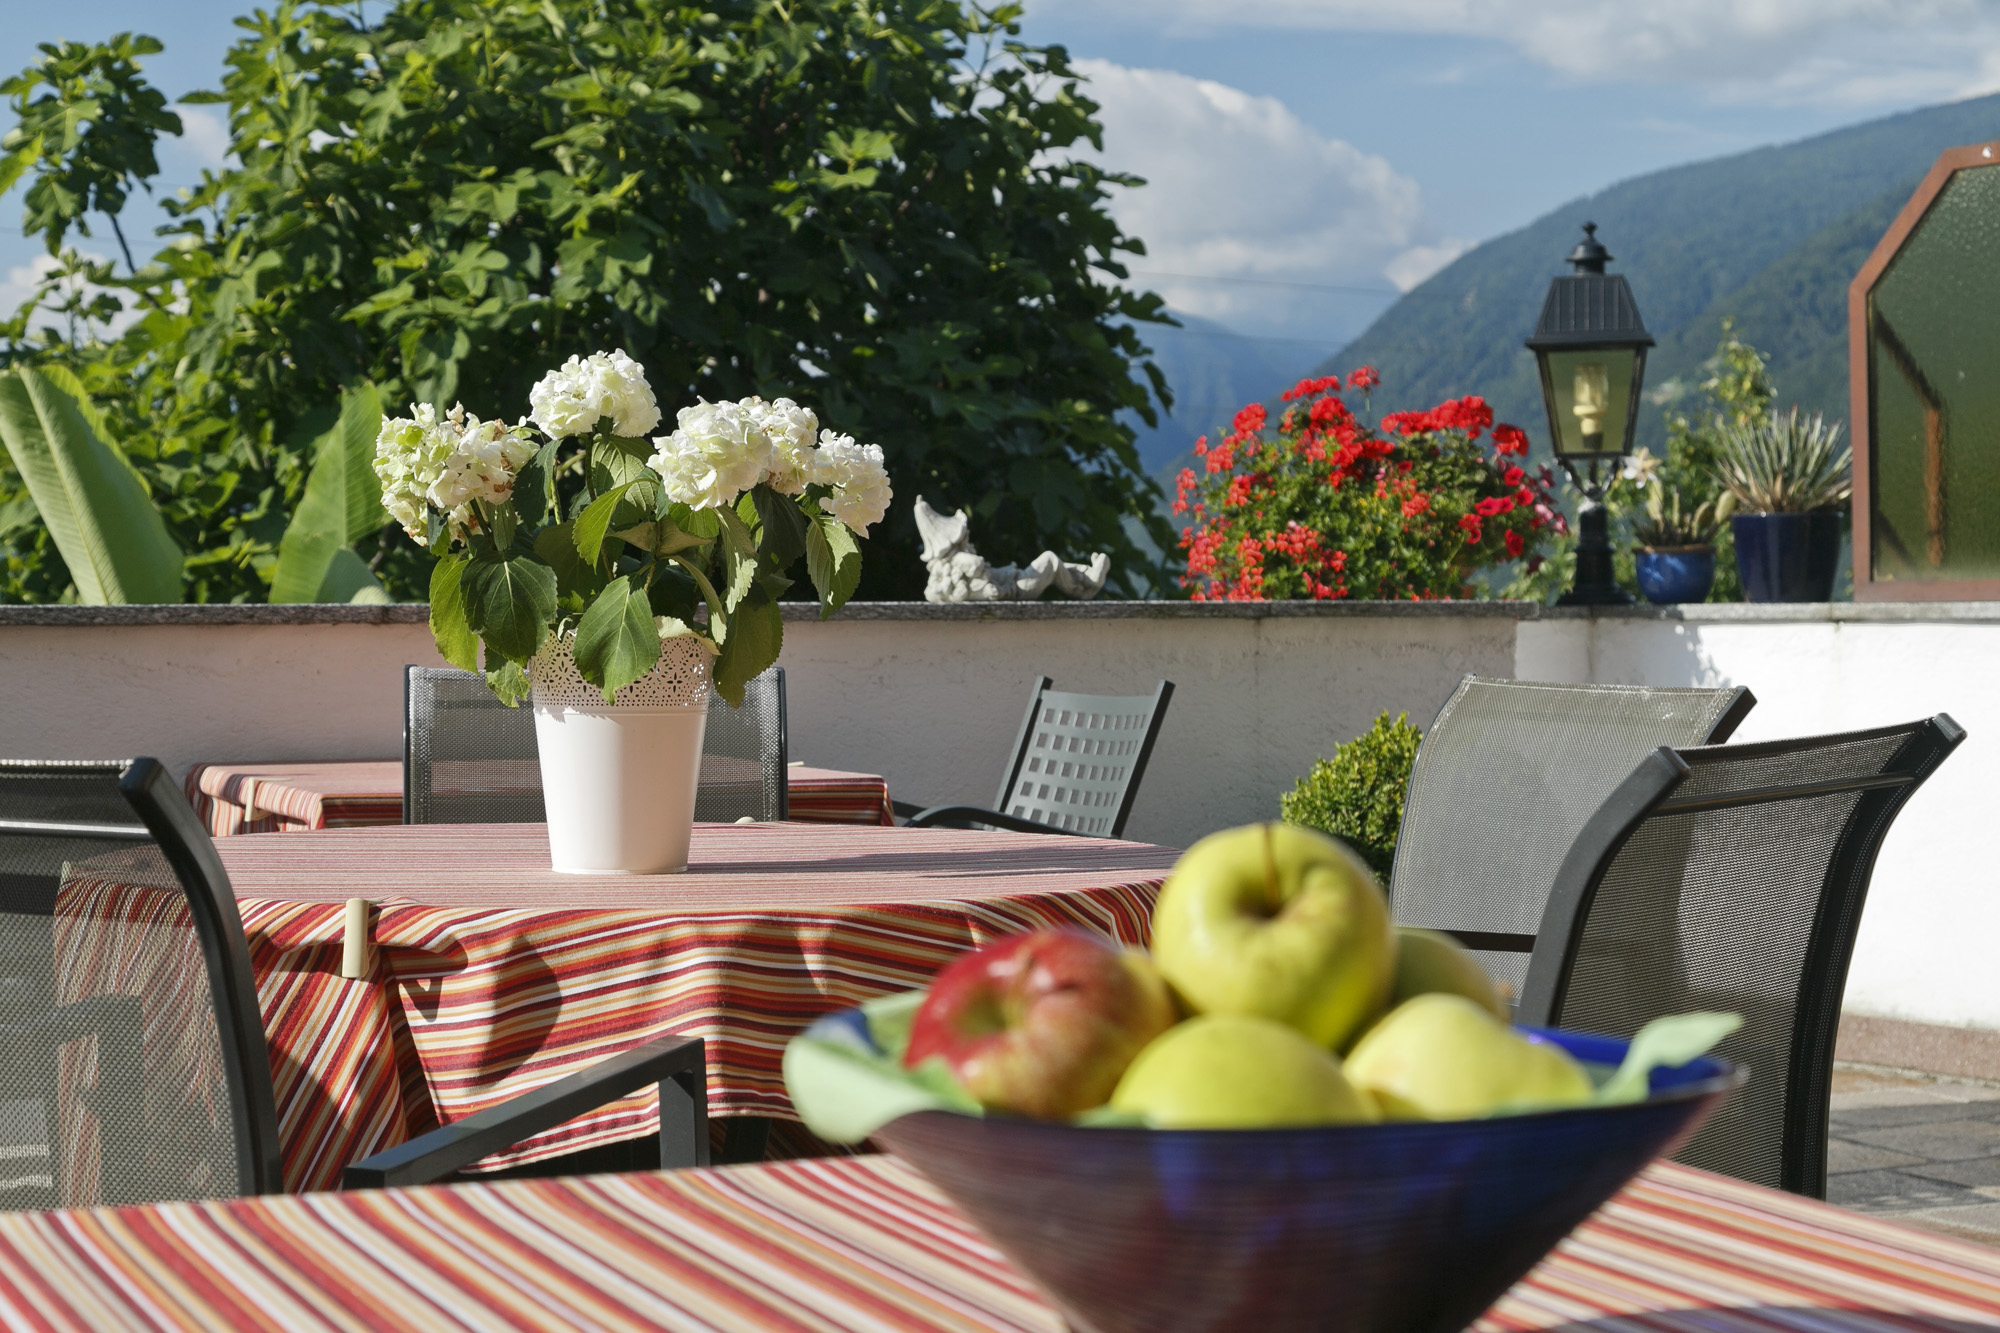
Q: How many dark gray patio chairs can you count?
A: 5